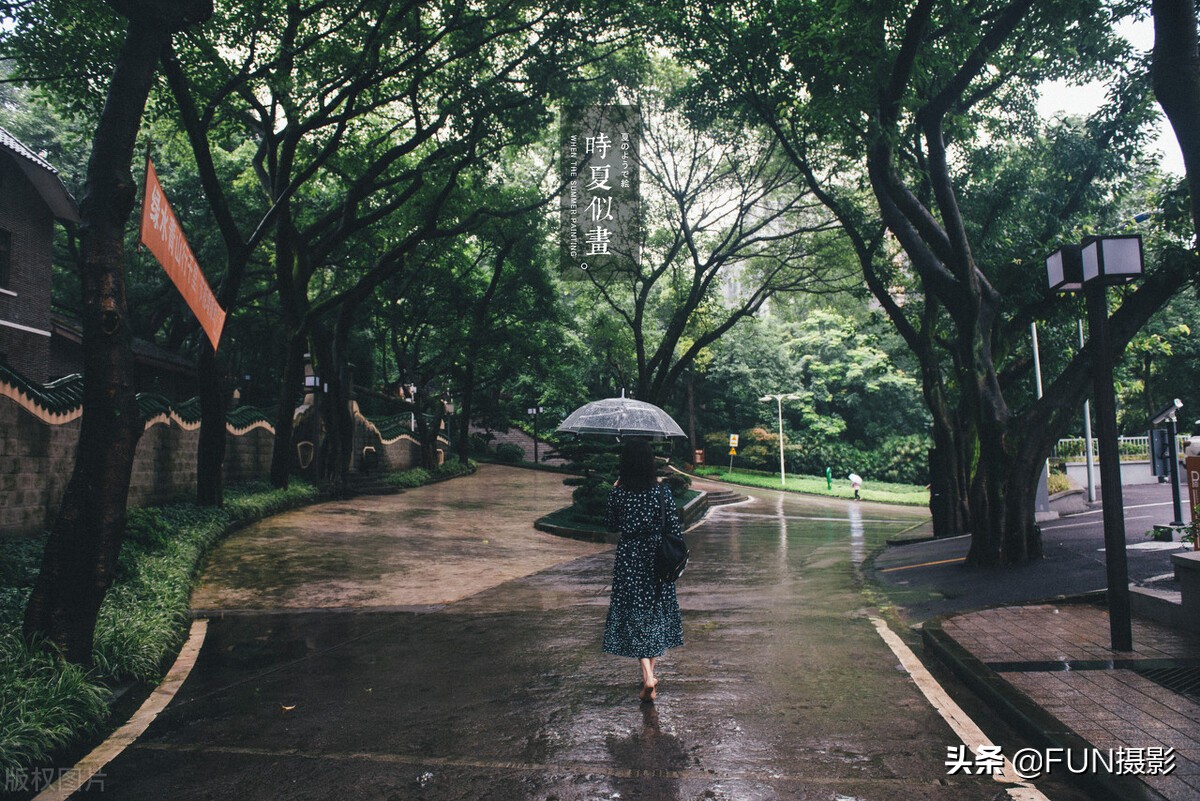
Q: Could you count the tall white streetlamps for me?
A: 1